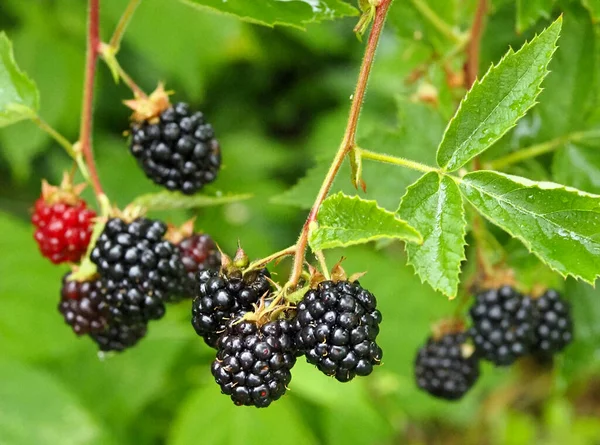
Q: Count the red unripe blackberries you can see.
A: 1